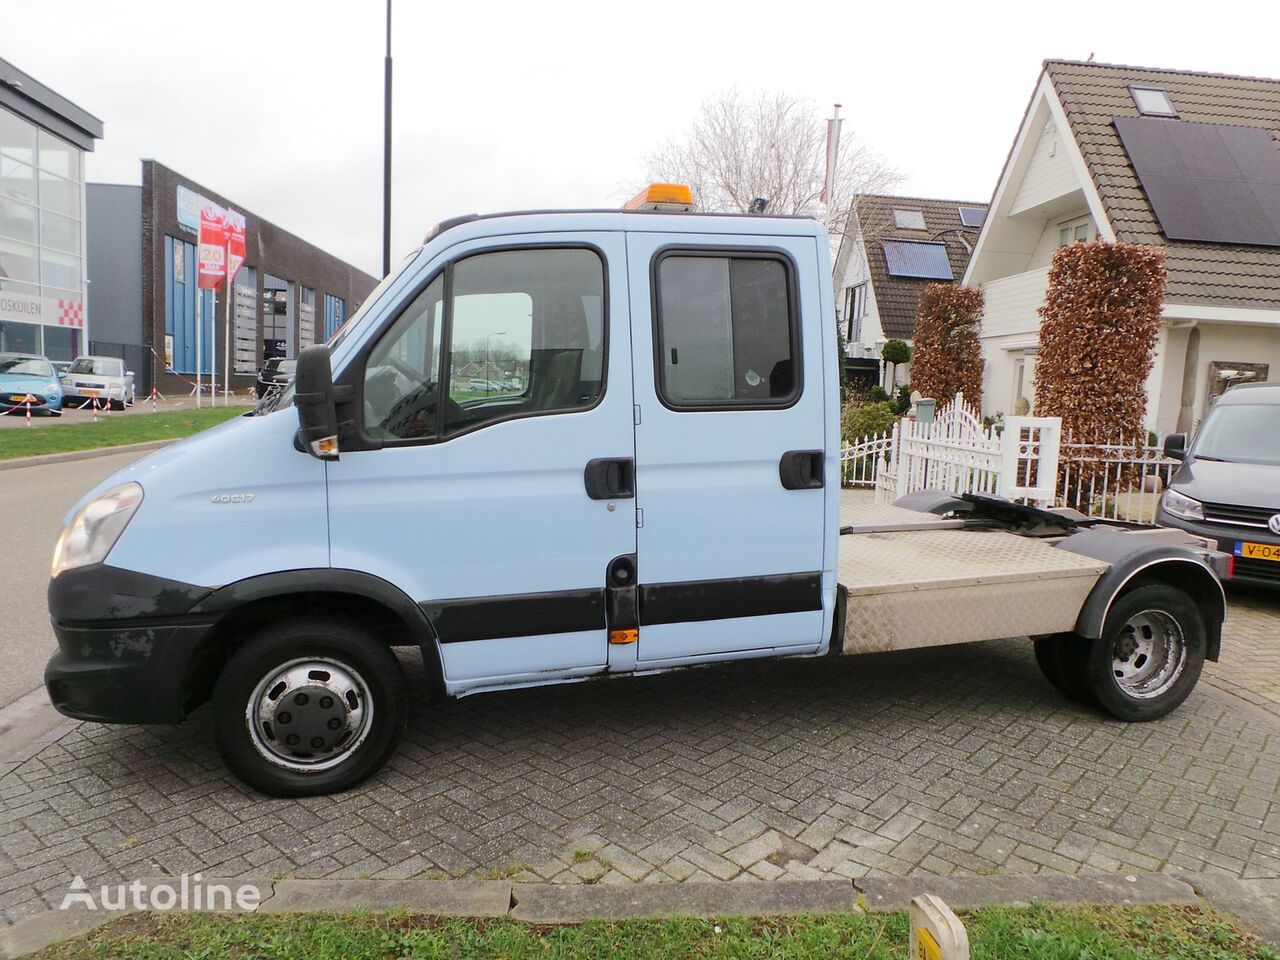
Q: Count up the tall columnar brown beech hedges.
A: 2